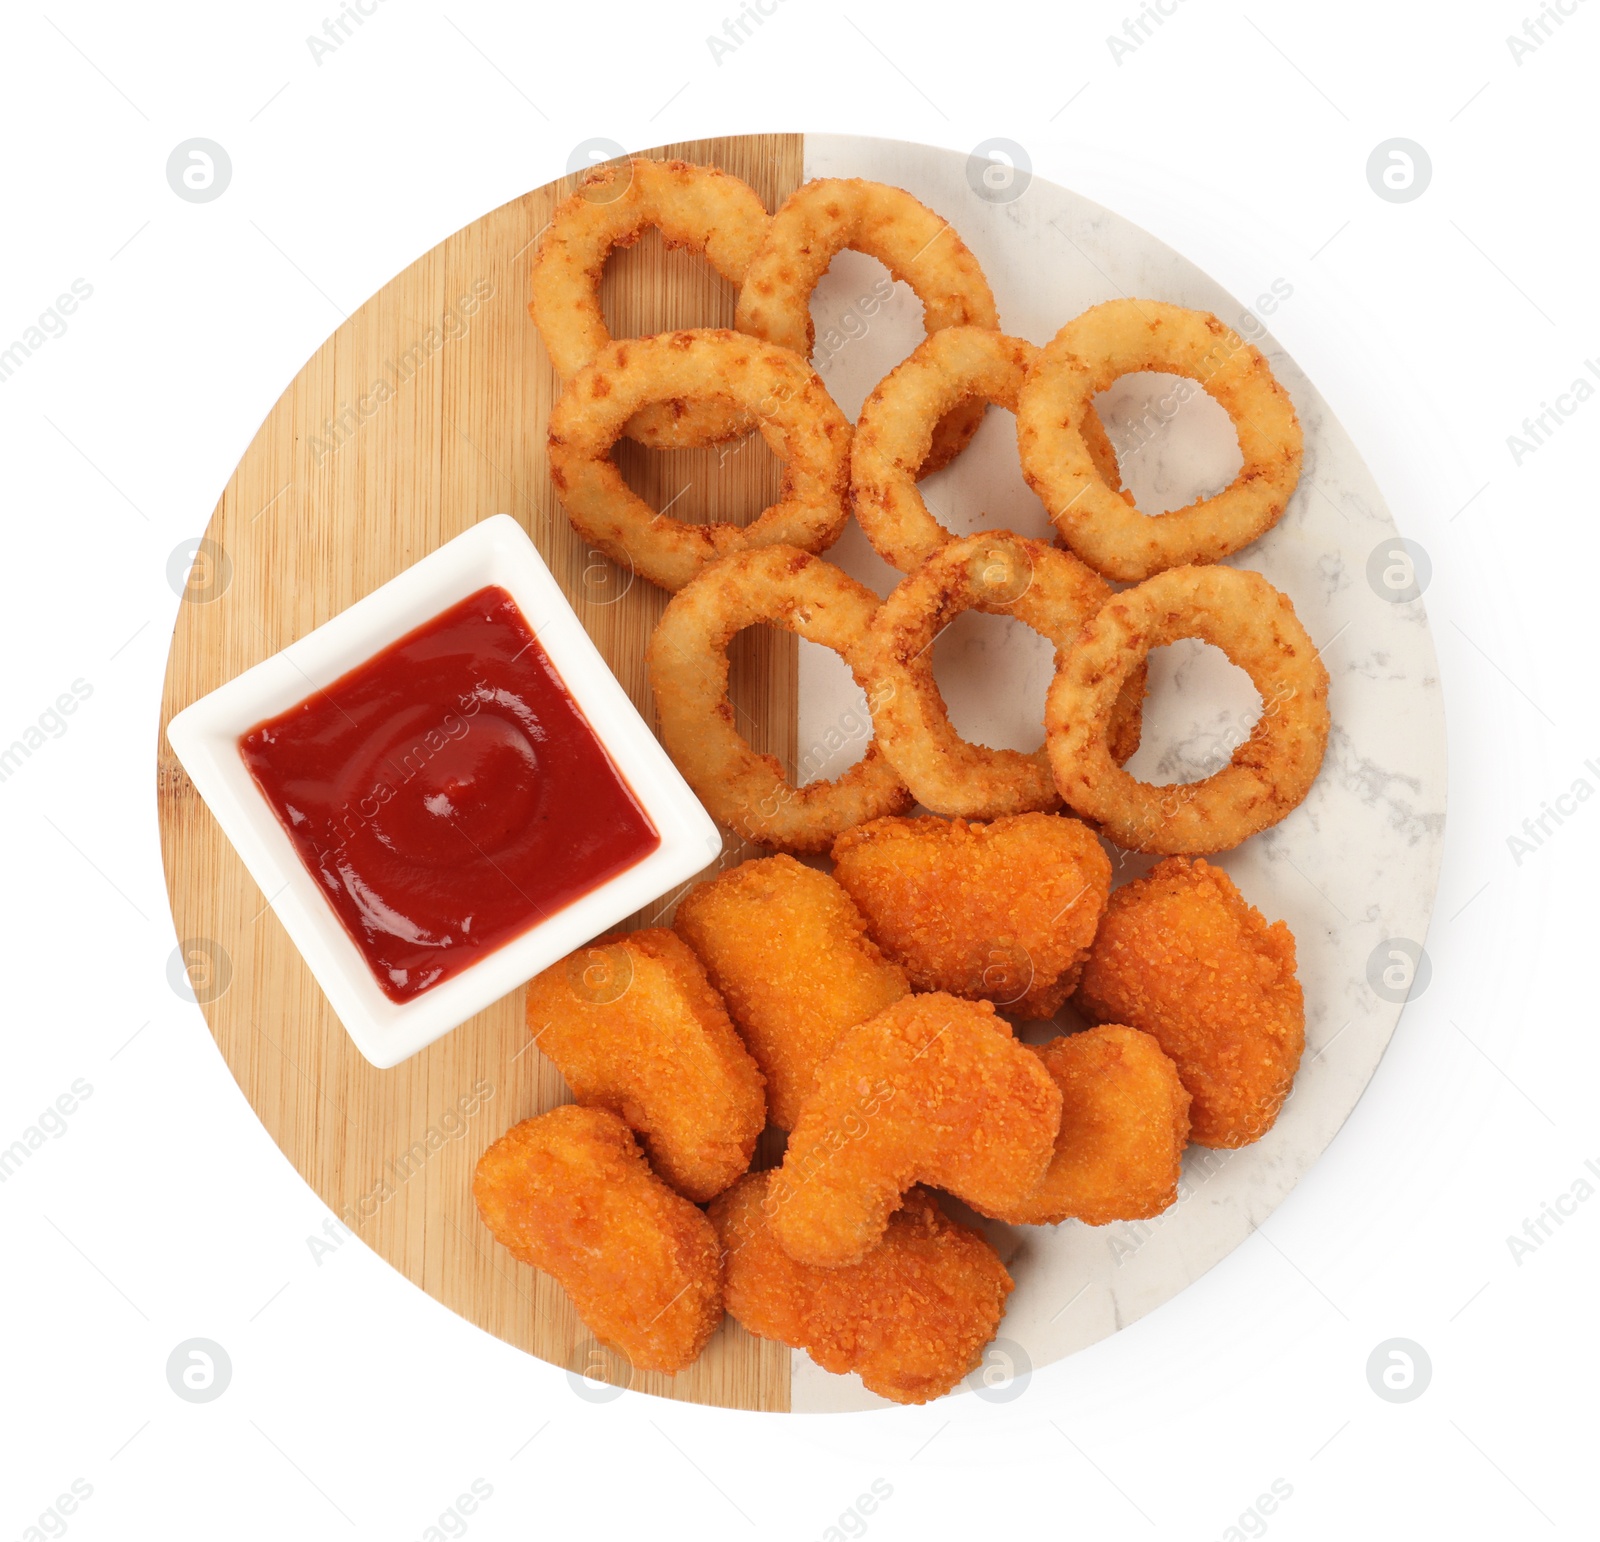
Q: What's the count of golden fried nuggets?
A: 8